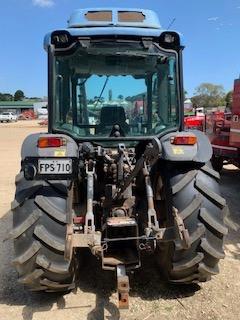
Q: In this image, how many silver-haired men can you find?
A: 0